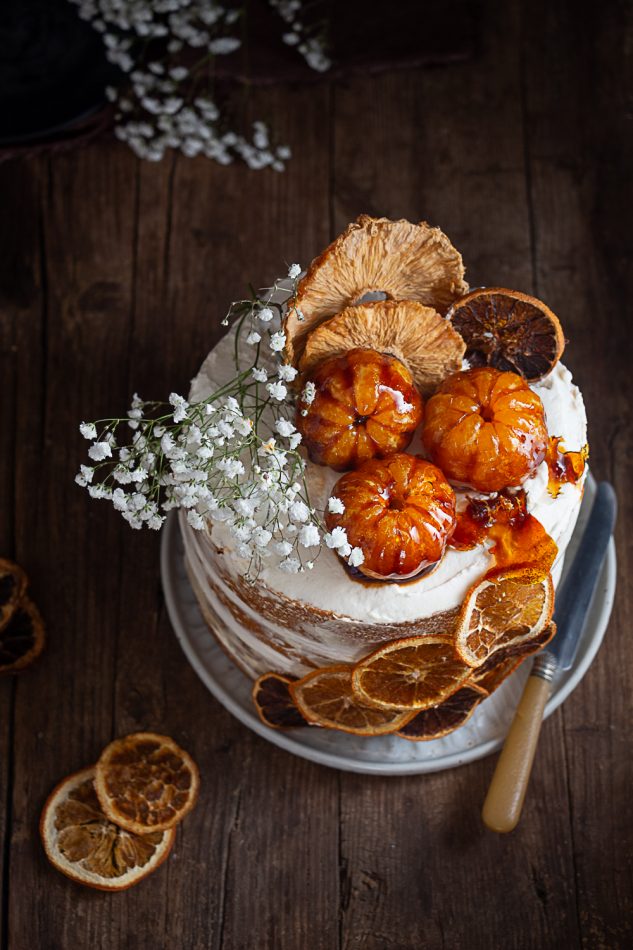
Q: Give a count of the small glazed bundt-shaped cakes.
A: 3